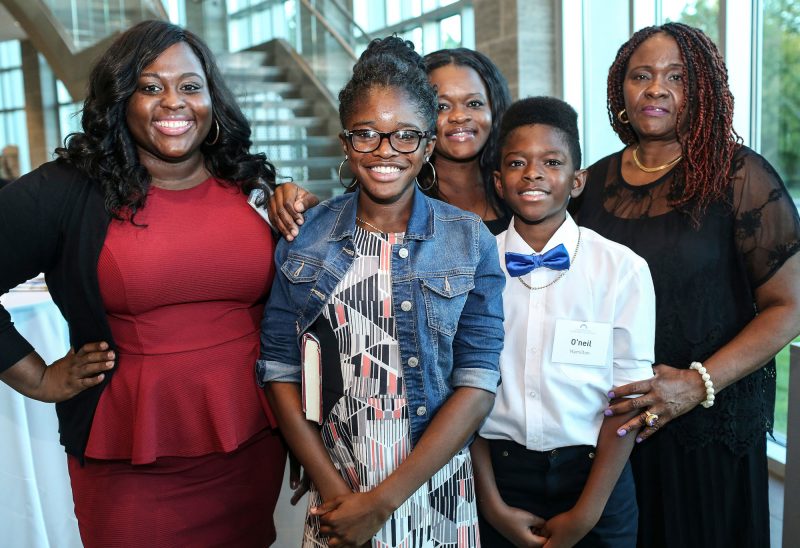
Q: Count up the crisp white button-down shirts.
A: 1